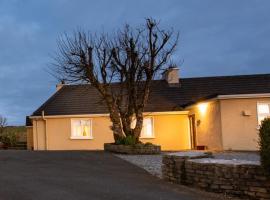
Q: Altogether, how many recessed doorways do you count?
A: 1